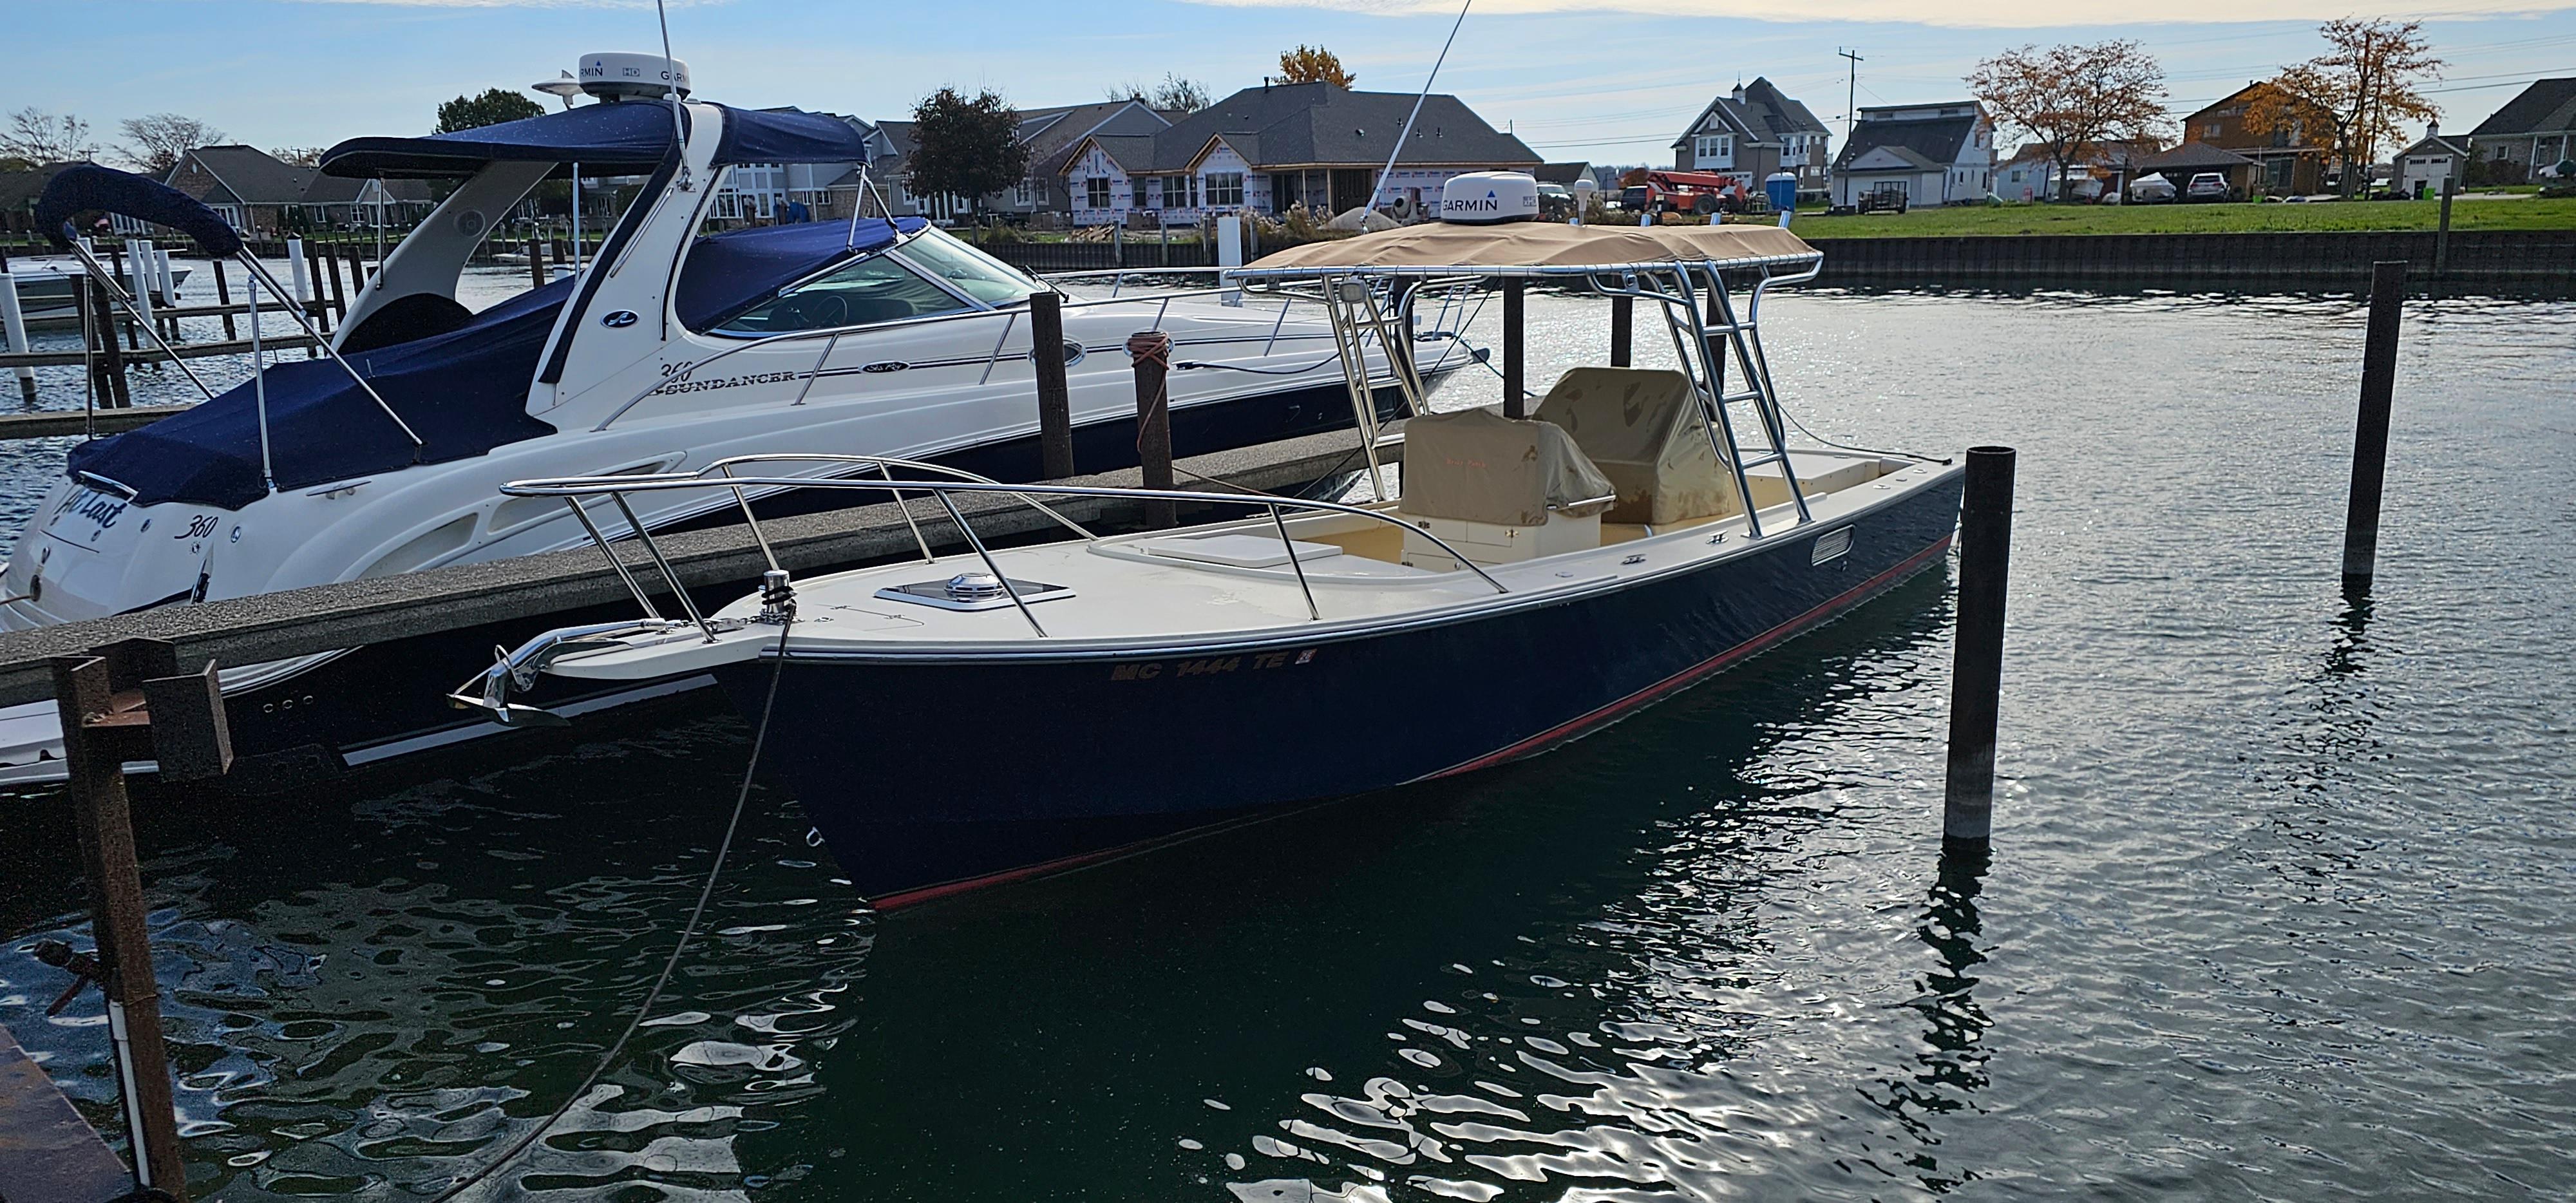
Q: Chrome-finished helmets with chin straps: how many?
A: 0